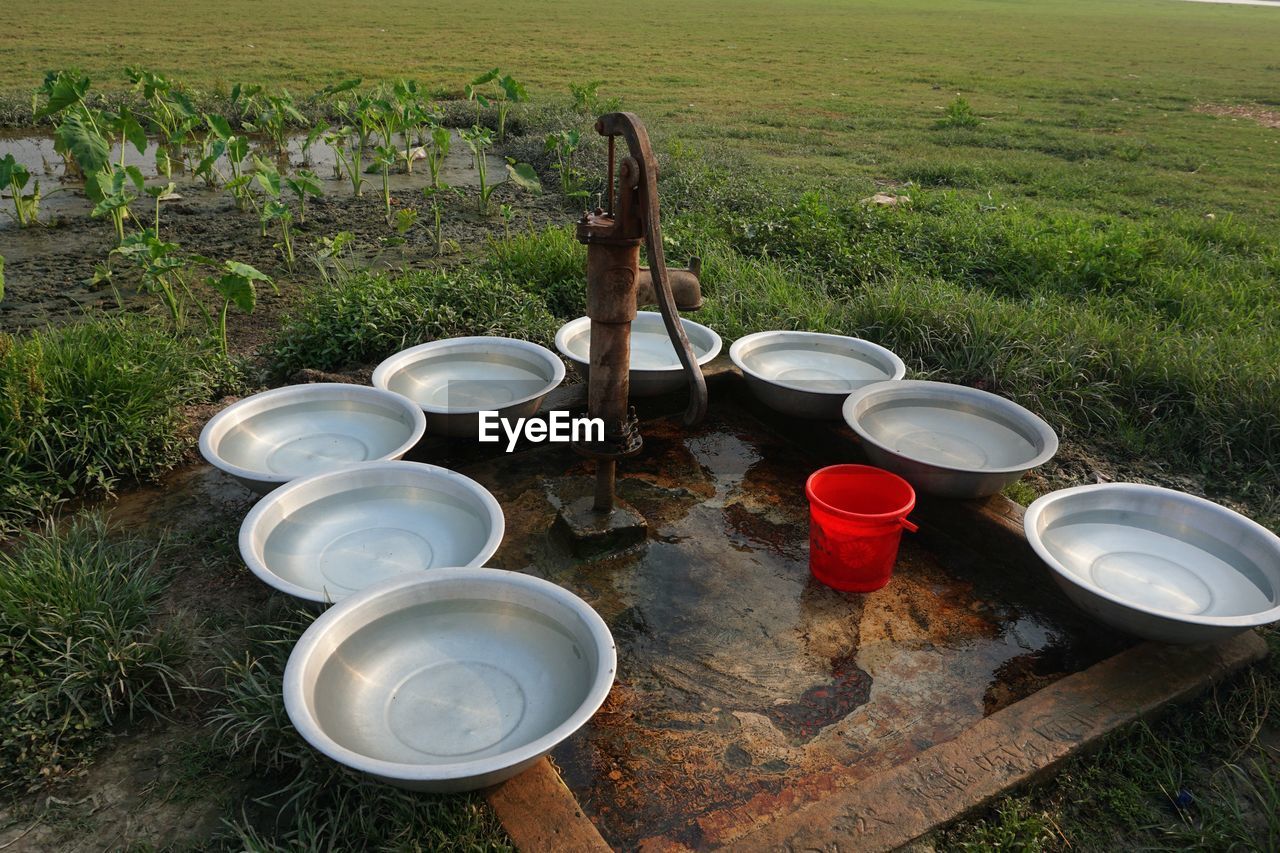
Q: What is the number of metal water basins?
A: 8